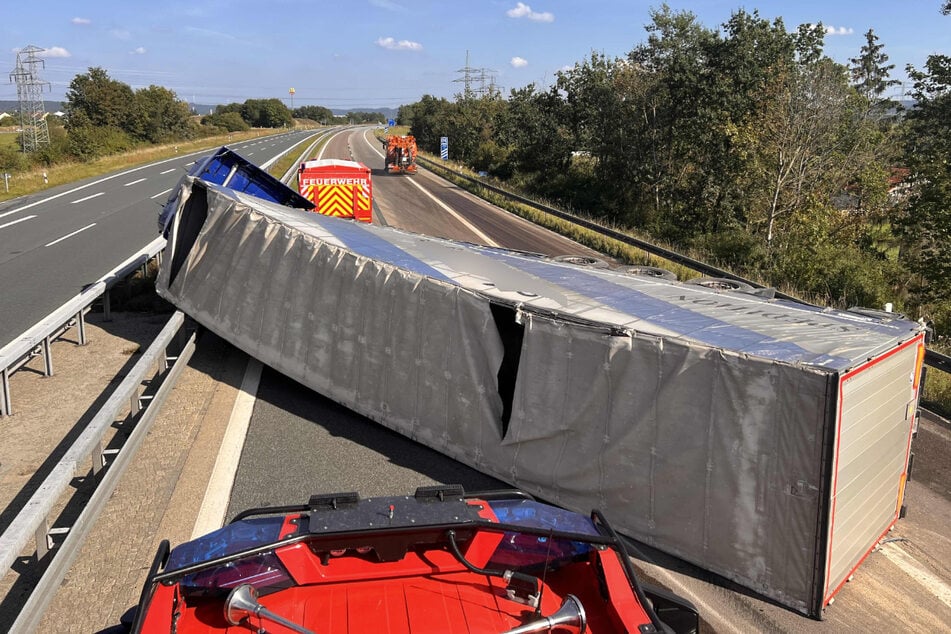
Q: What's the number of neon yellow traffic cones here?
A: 0